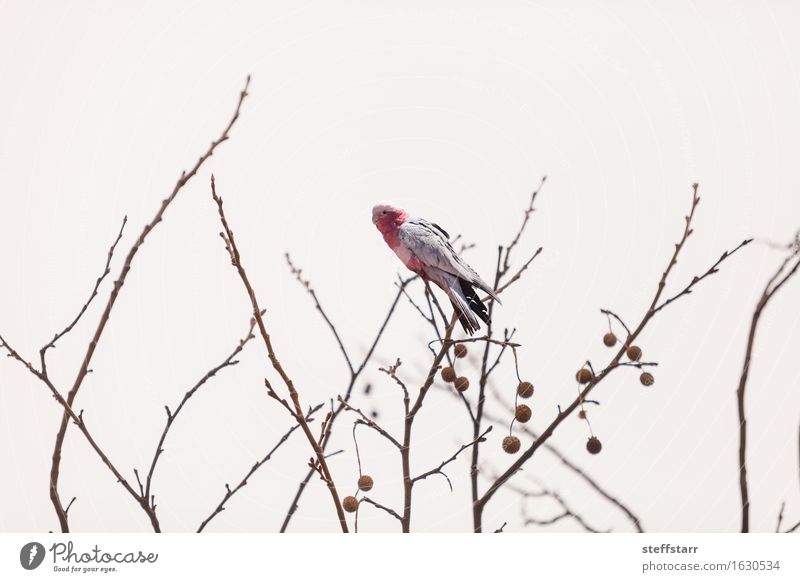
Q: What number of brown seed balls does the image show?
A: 13